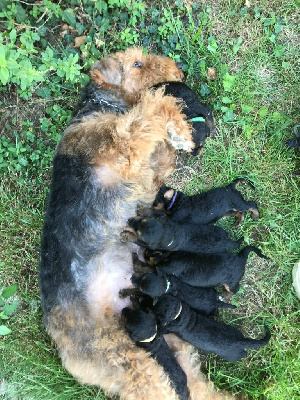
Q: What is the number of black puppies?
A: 7